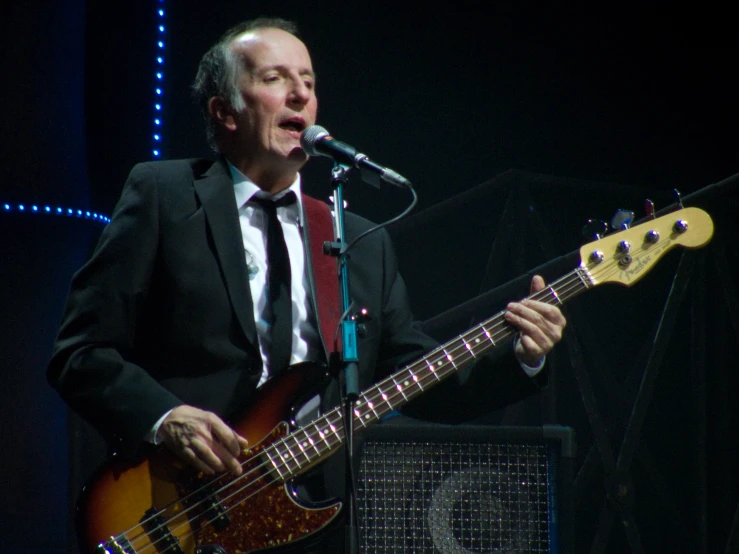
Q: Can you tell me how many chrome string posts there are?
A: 4